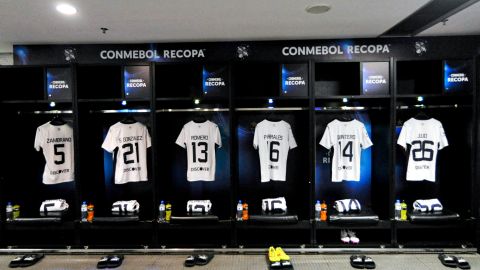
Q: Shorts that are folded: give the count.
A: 6